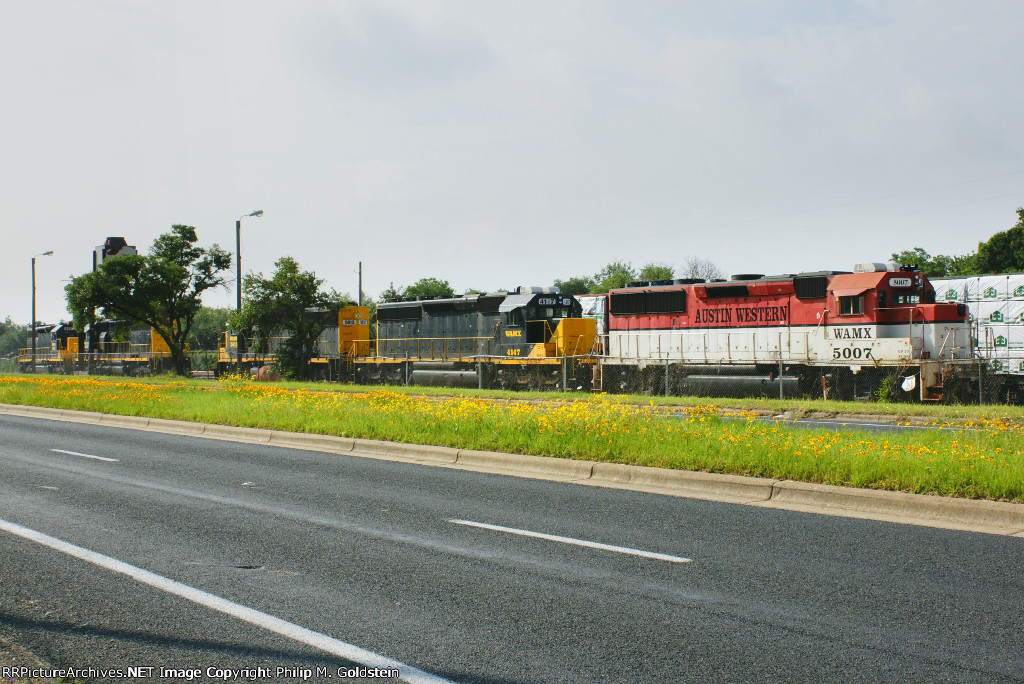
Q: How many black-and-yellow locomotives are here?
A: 4